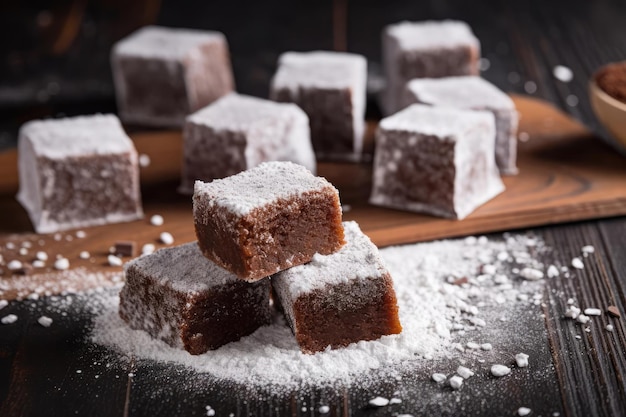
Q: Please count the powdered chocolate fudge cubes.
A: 10